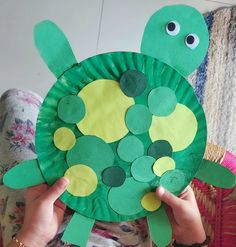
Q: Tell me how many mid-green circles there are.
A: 8